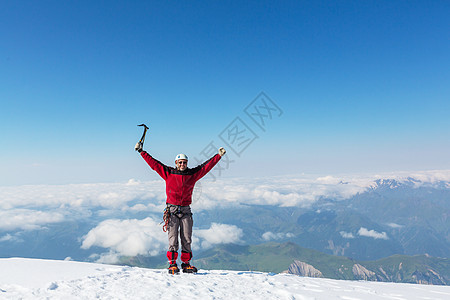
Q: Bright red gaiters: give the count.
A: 2